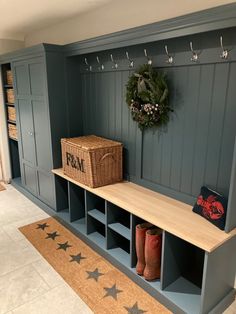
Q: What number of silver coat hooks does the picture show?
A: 8